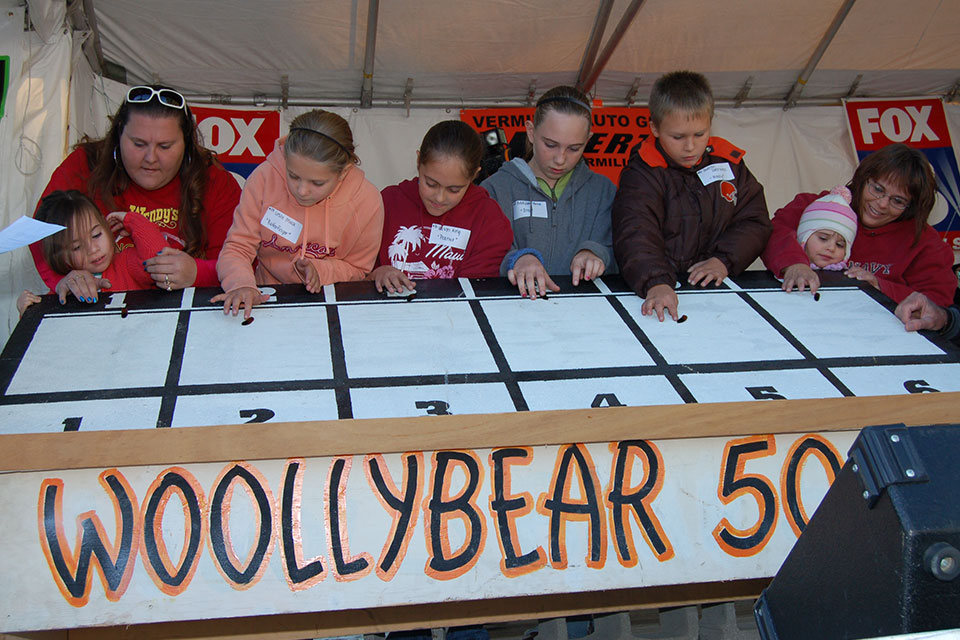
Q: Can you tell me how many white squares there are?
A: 12